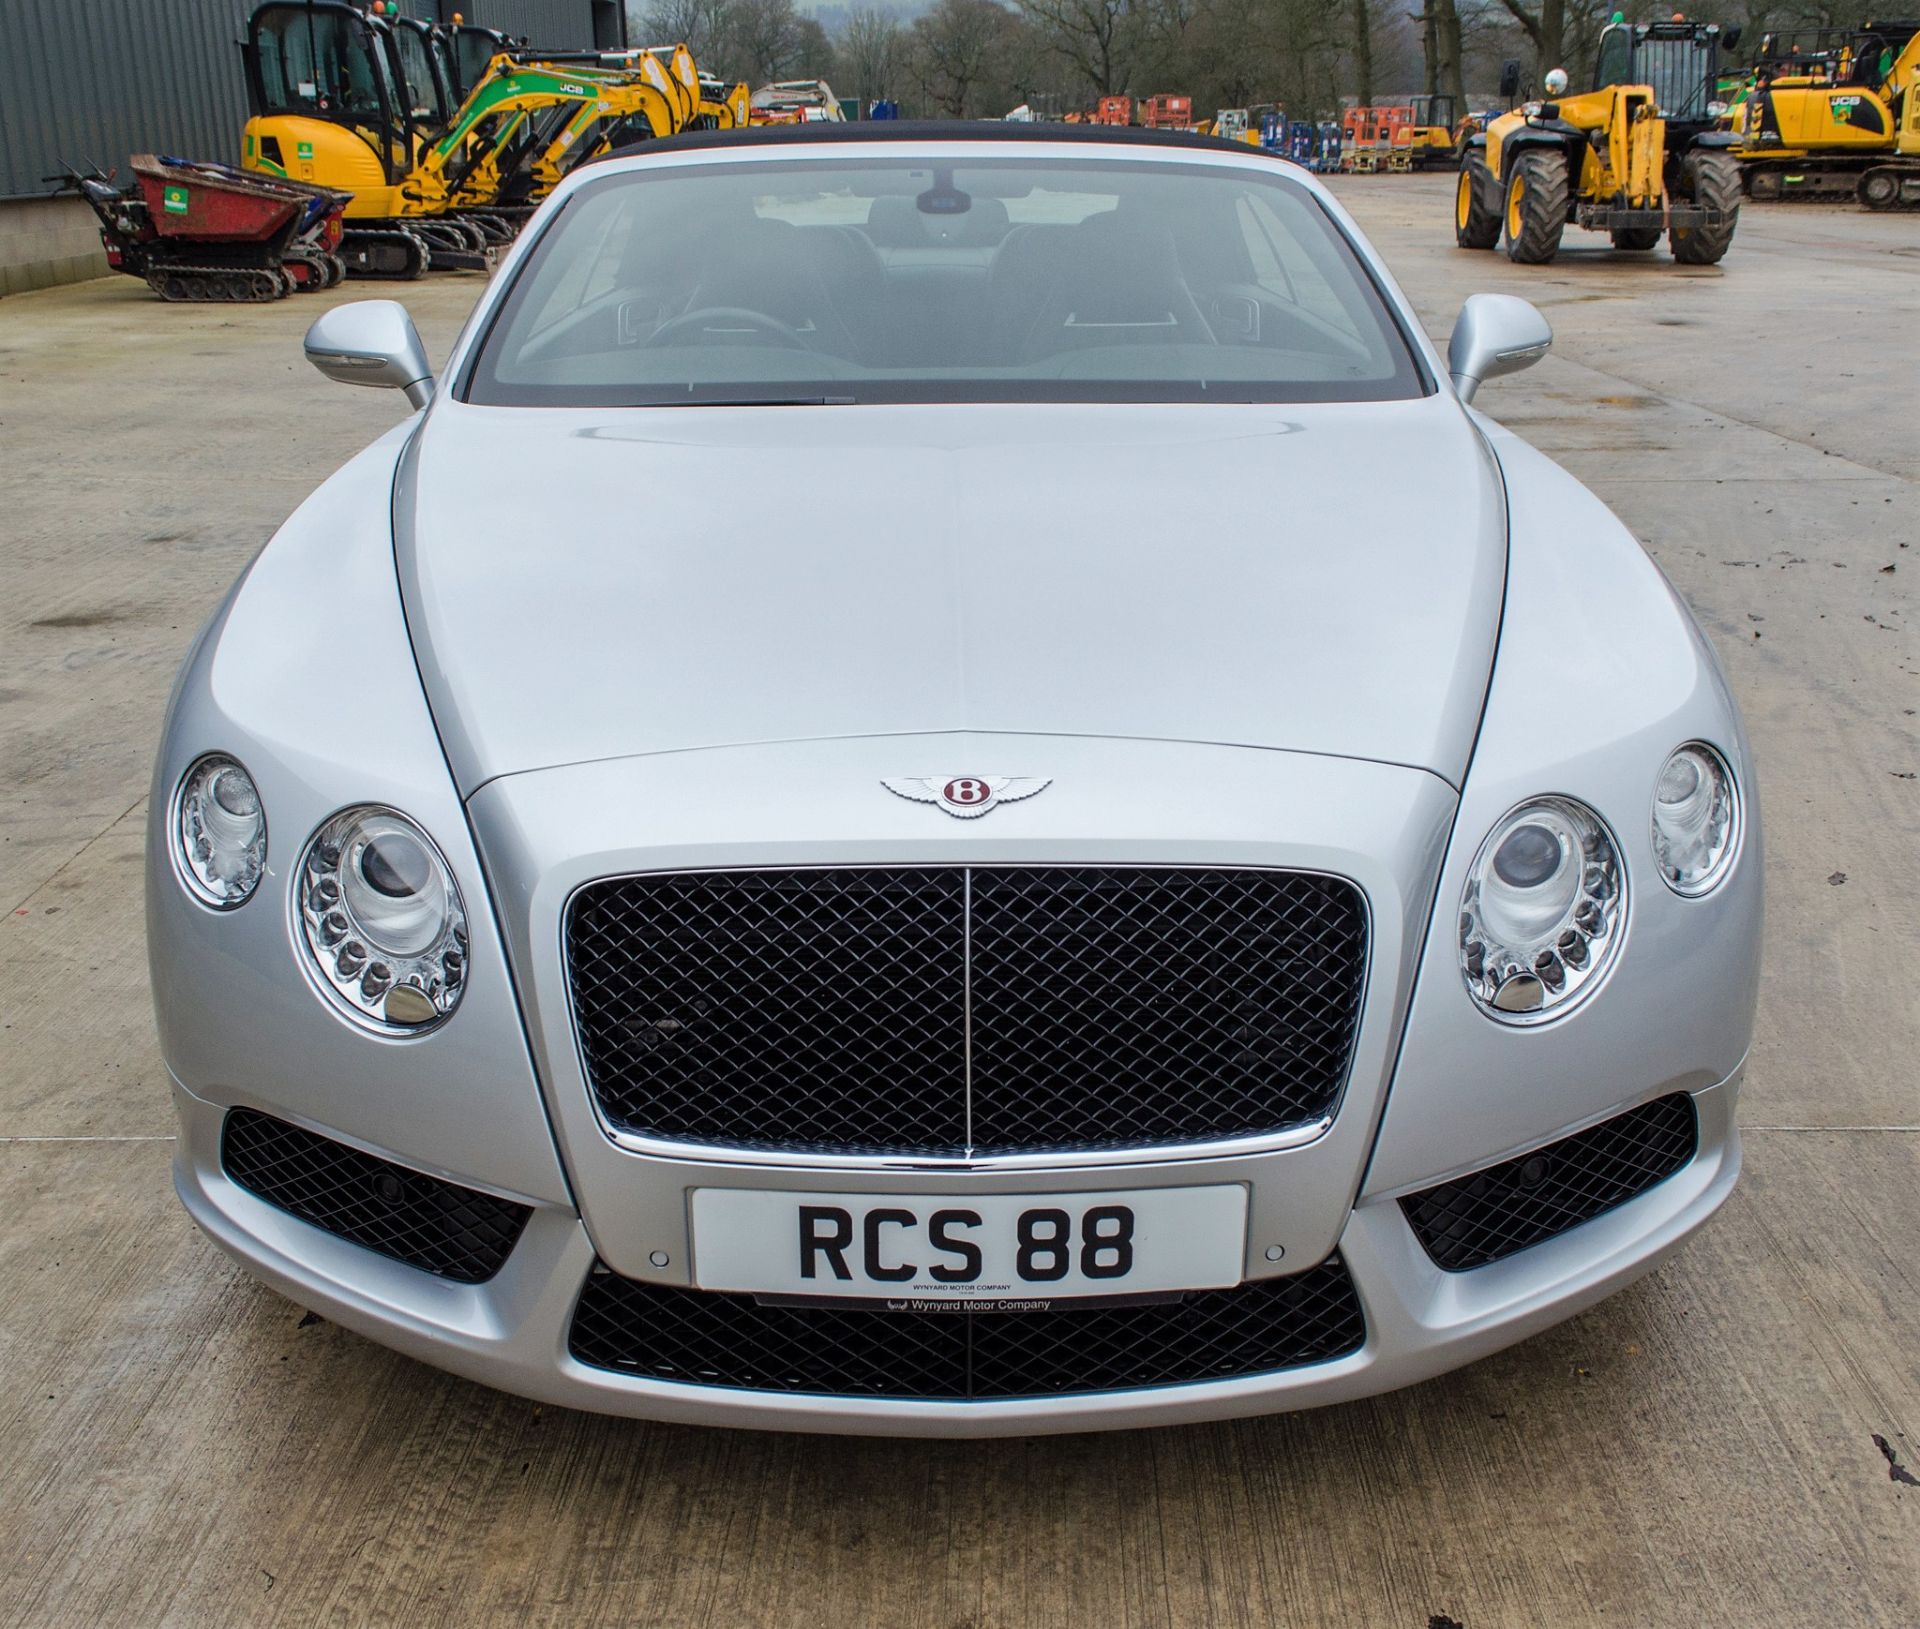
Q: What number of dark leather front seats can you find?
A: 2